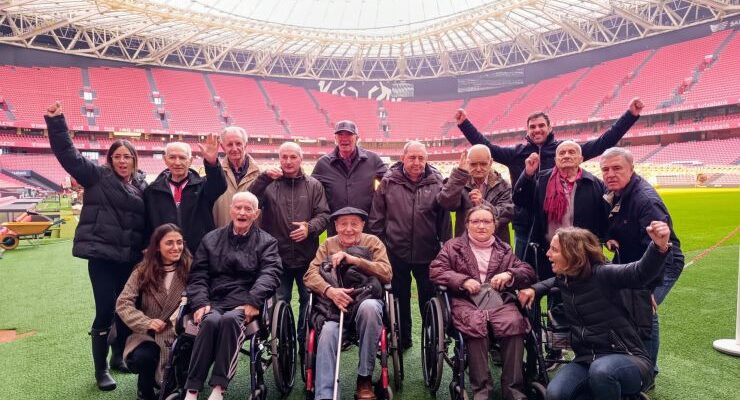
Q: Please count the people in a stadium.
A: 15